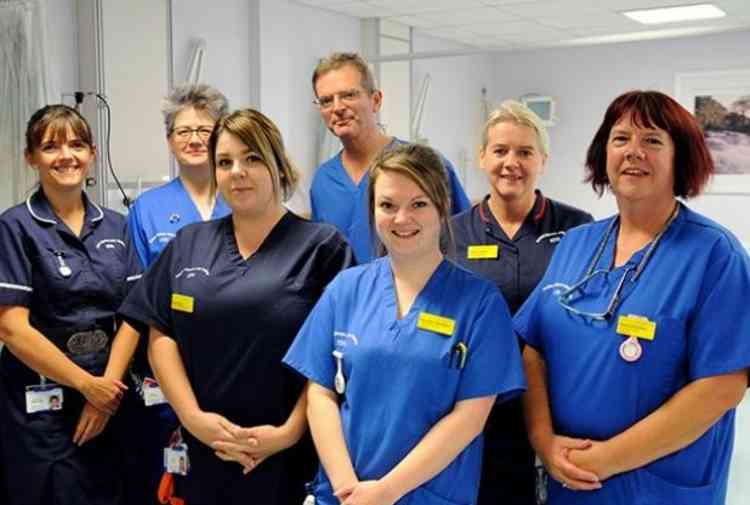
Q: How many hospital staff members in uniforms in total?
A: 7